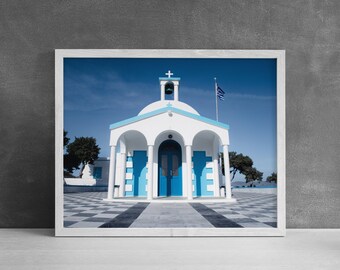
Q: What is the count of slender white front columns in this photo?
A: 4